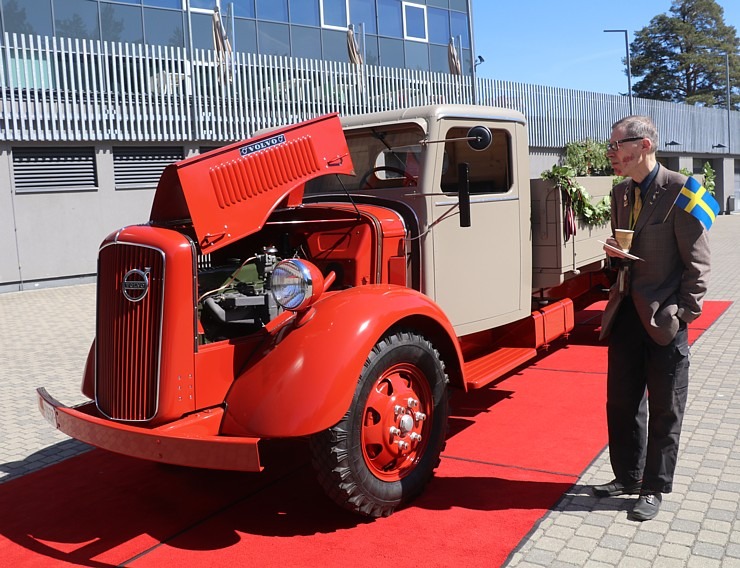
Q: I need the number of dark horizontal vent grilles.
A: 2